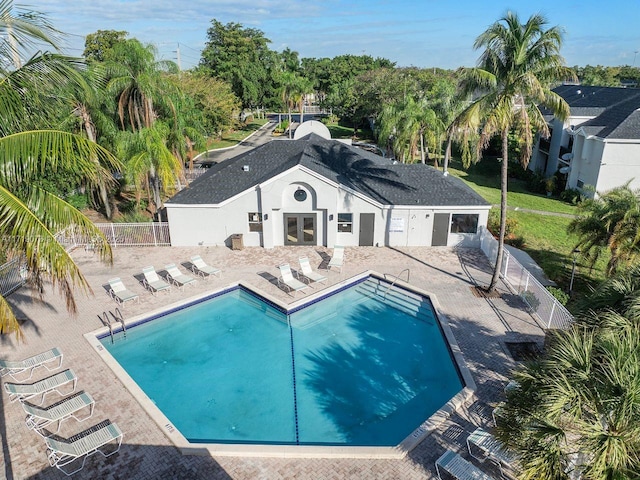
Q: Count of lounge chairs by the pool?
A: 15